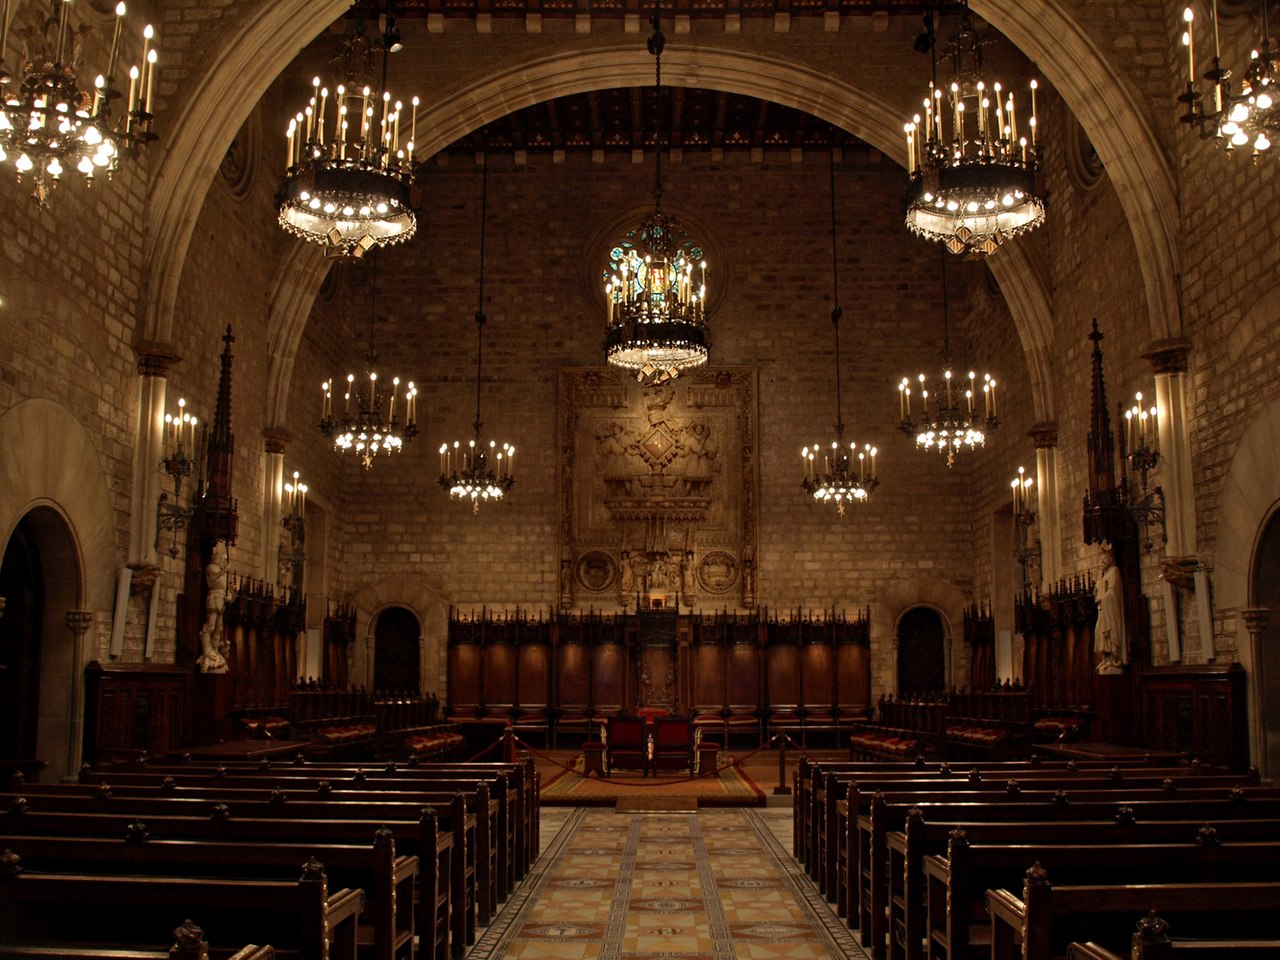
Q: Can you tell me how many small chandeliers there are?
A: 4